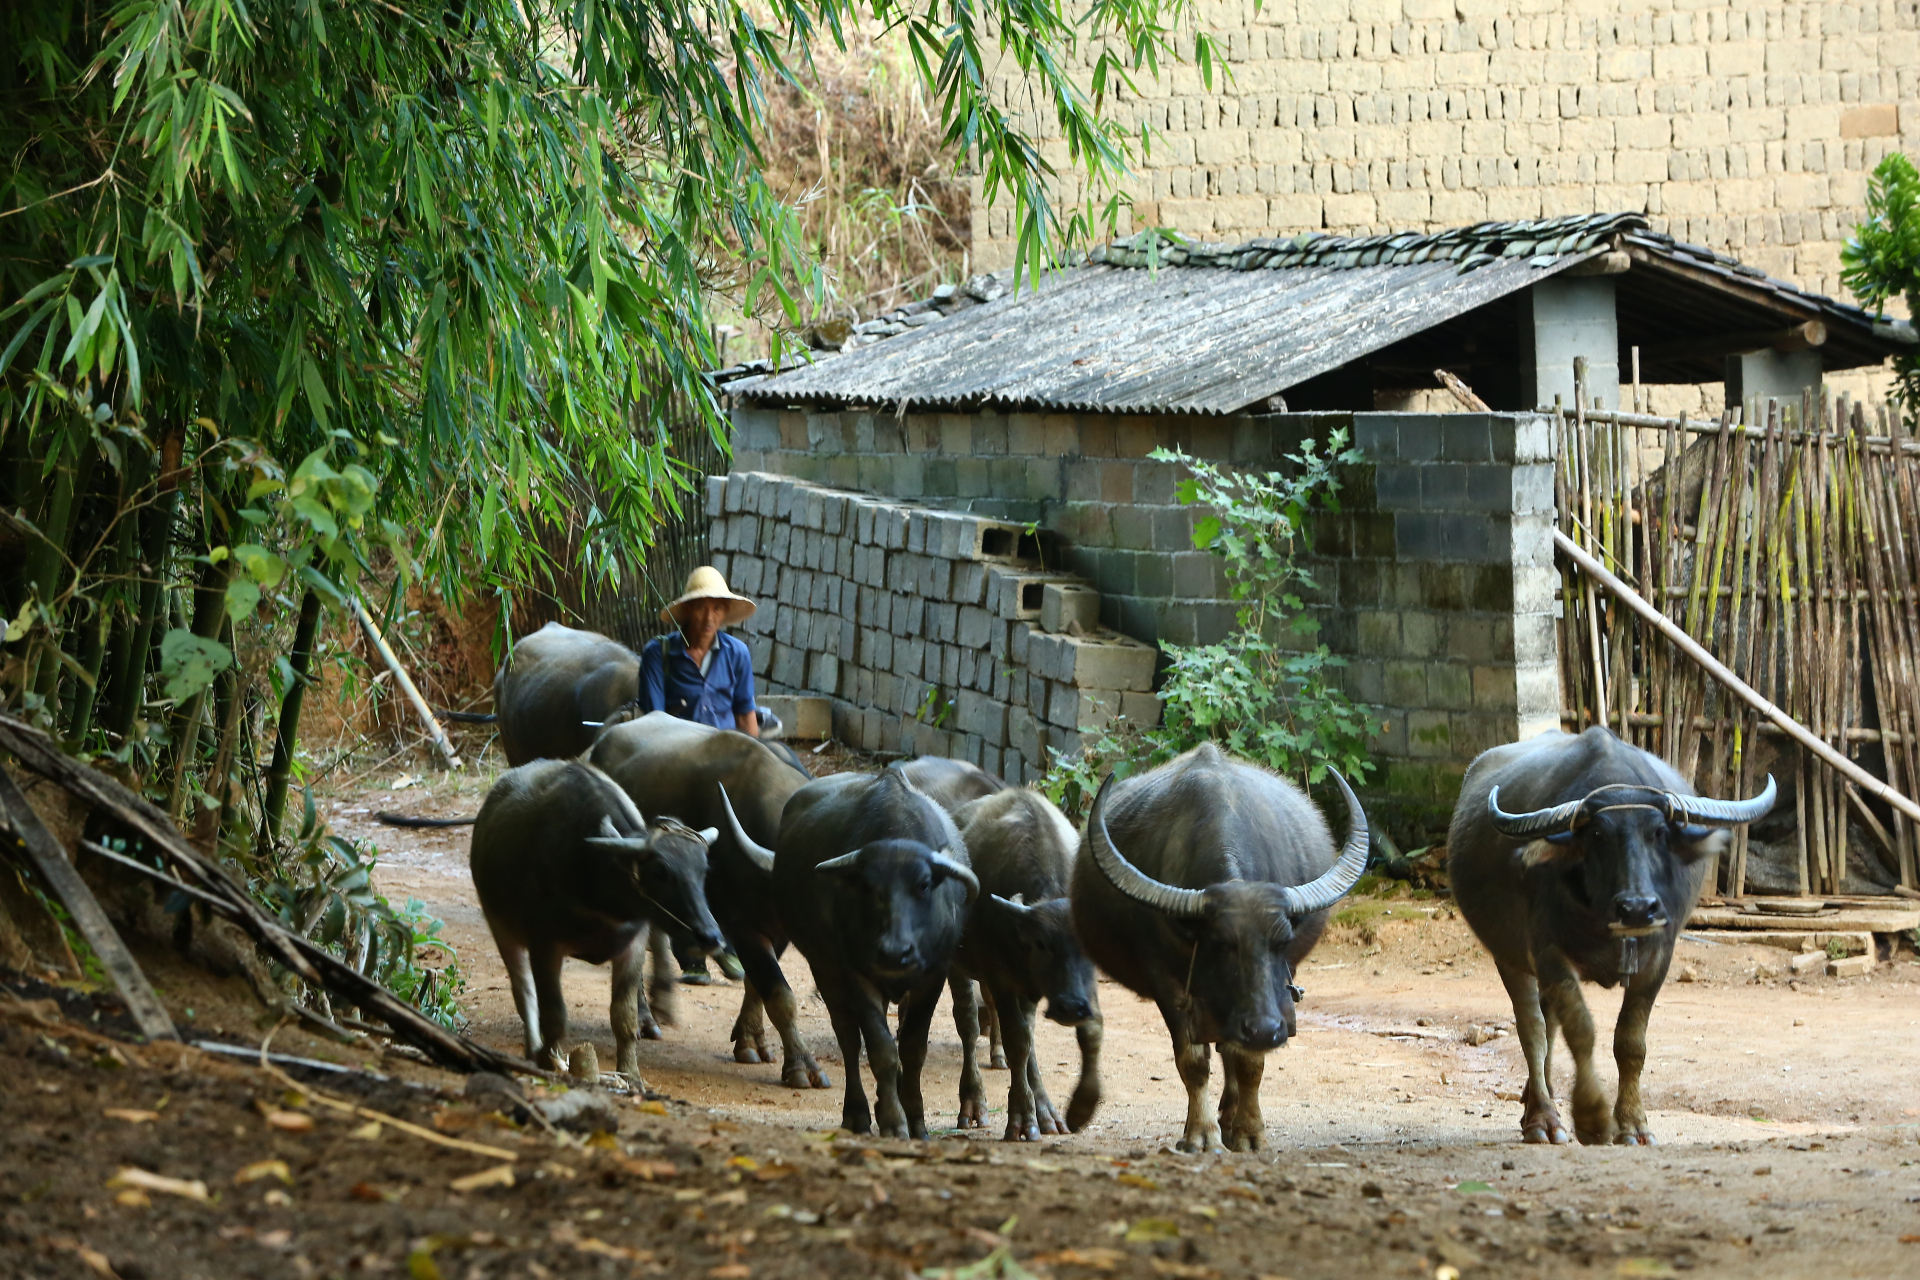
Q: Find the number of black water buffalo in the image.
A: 8